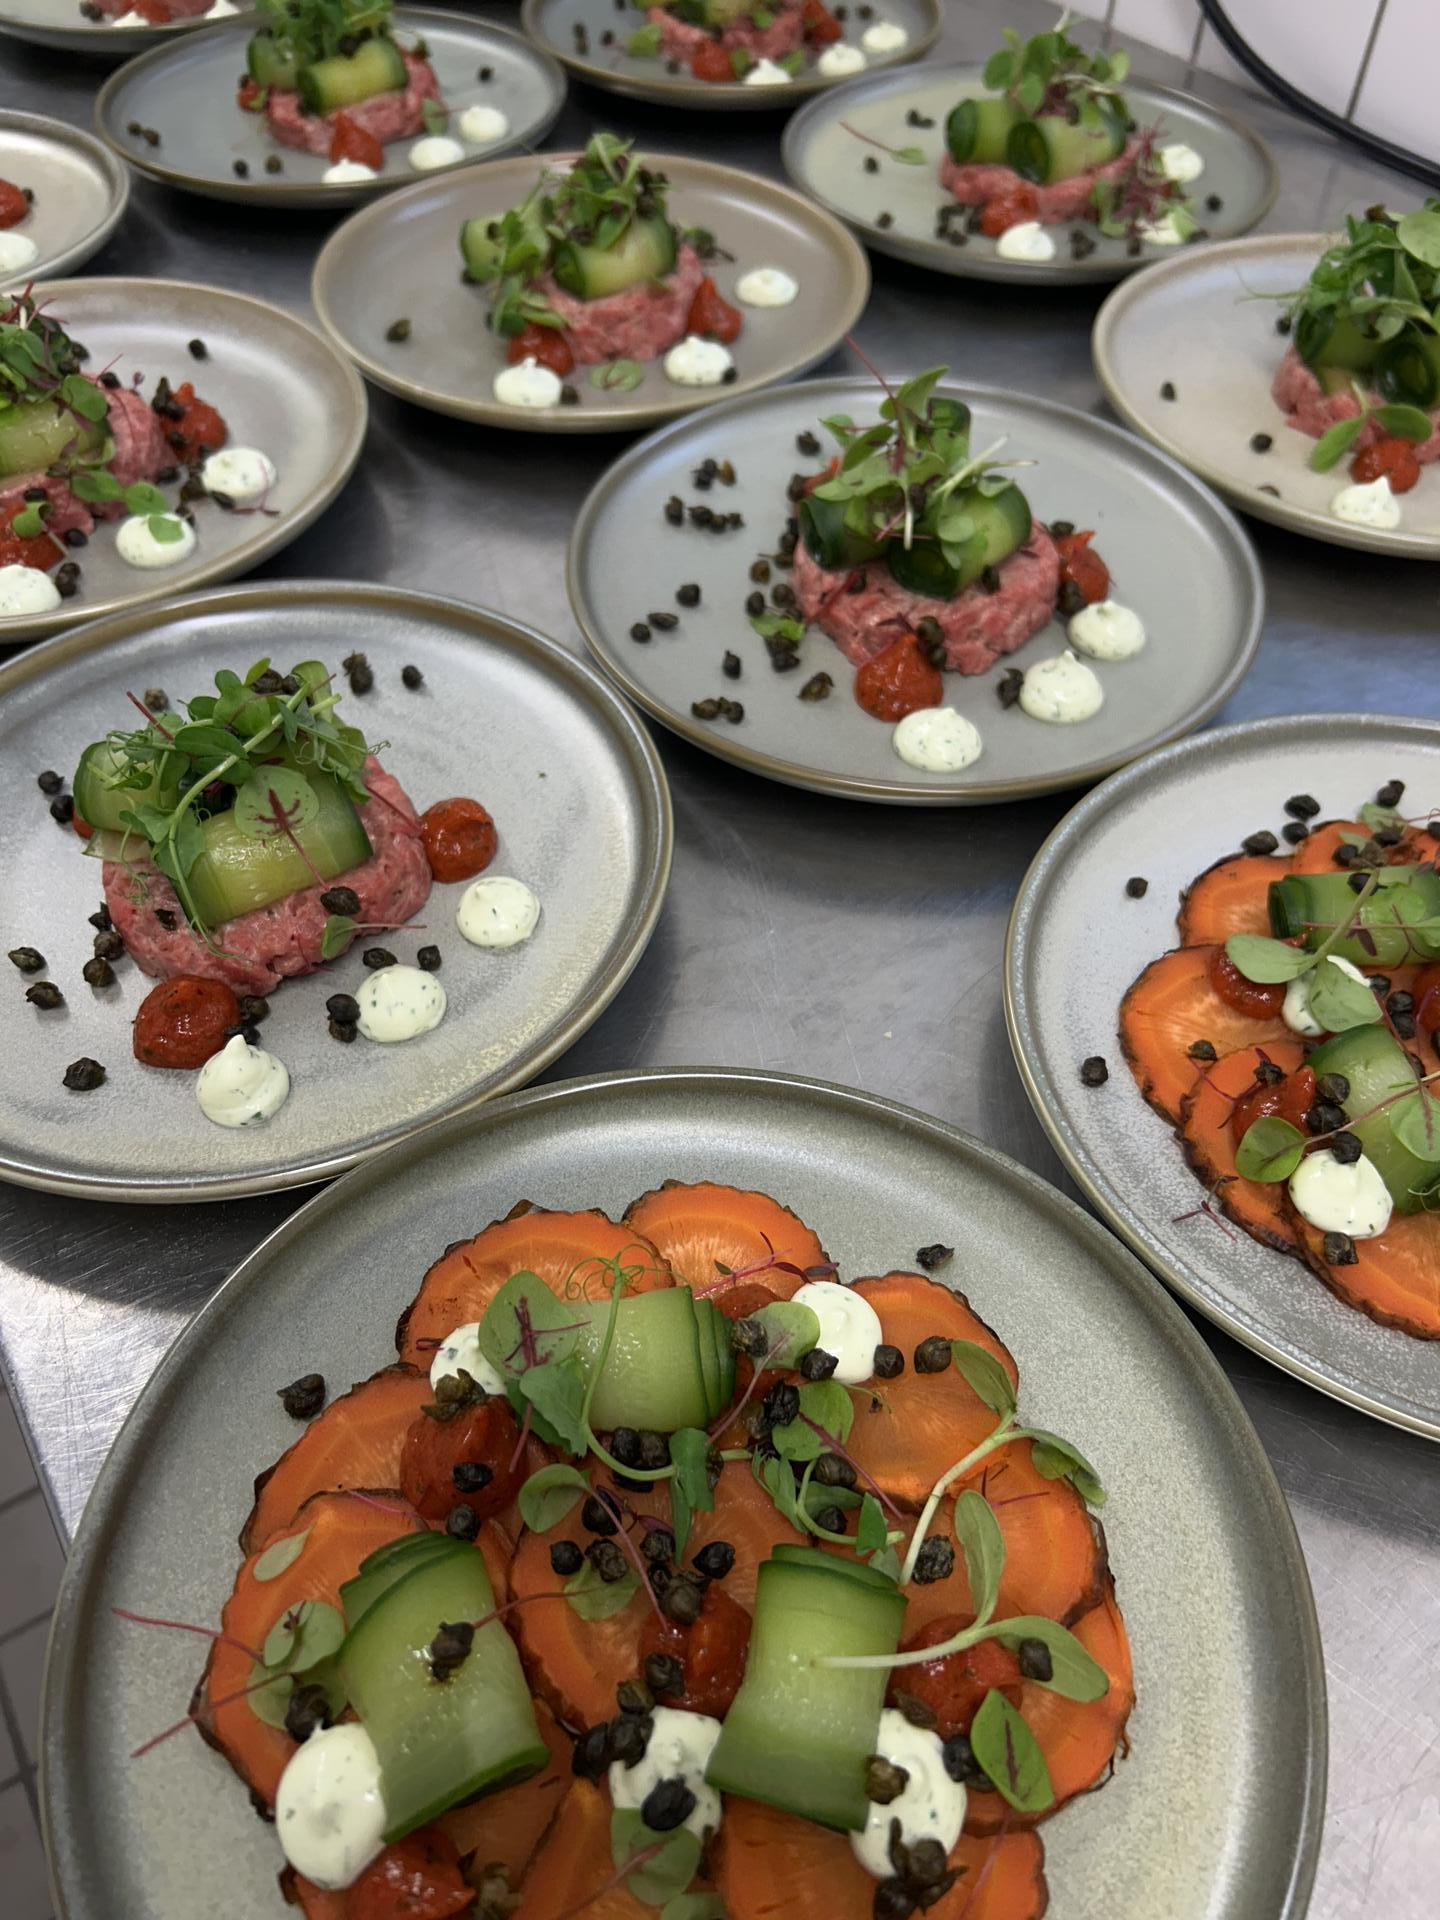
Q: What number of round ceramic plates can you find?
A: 12